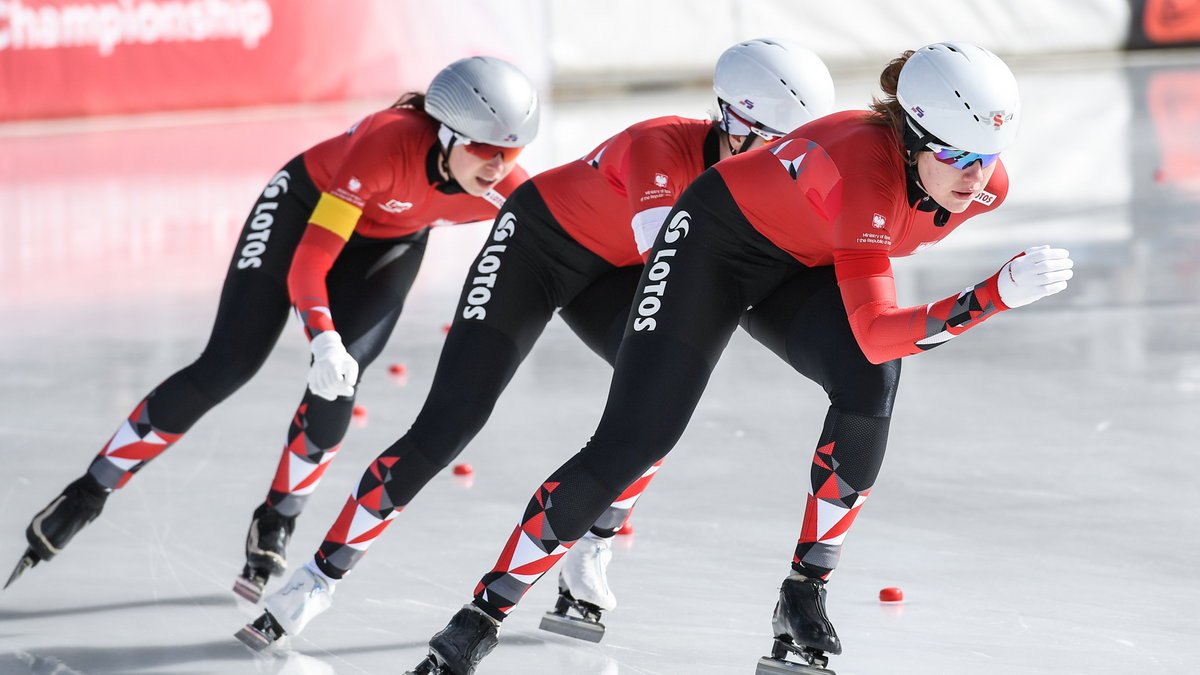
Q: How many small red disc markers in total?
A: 6